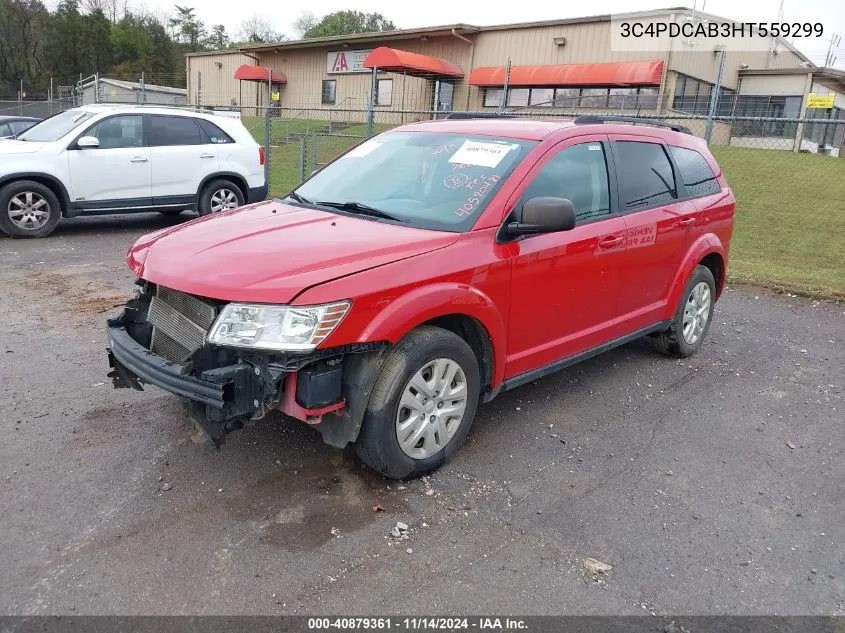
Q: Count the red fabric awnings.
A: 3